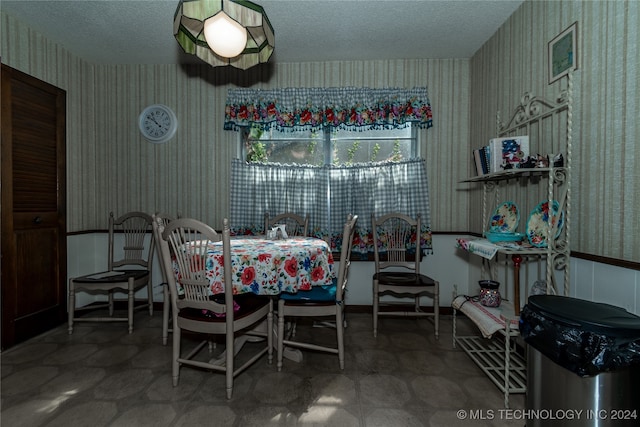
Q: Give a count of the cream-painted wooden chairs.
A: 6